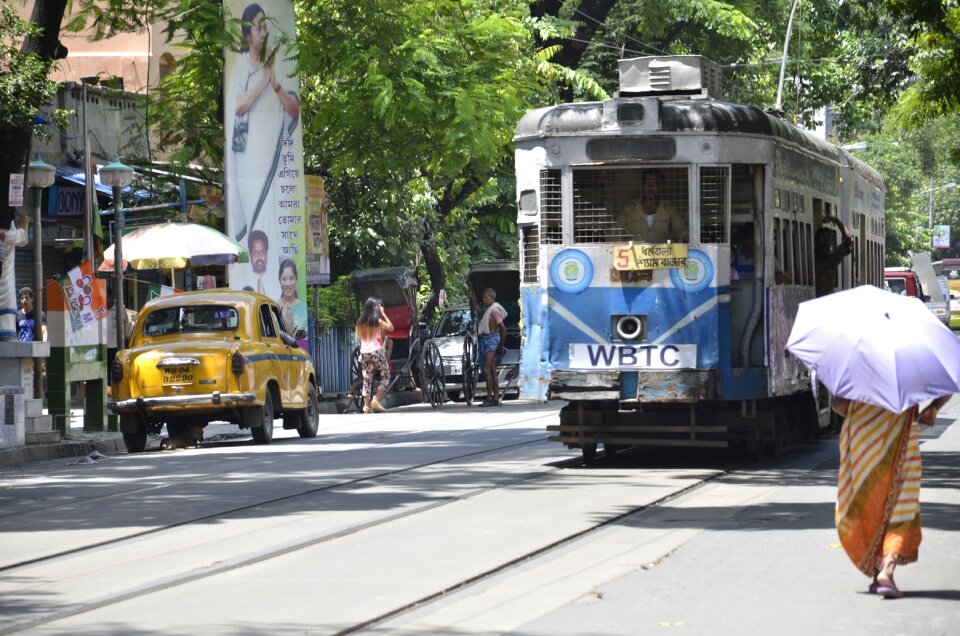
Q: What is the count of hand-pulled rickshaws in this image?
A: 2